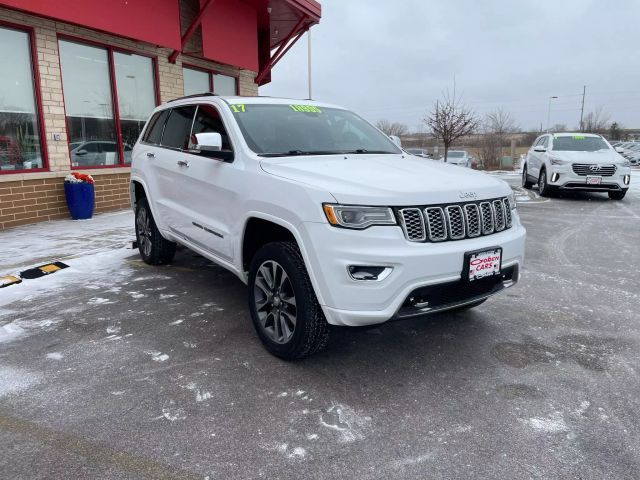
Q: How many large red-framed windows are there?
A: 3